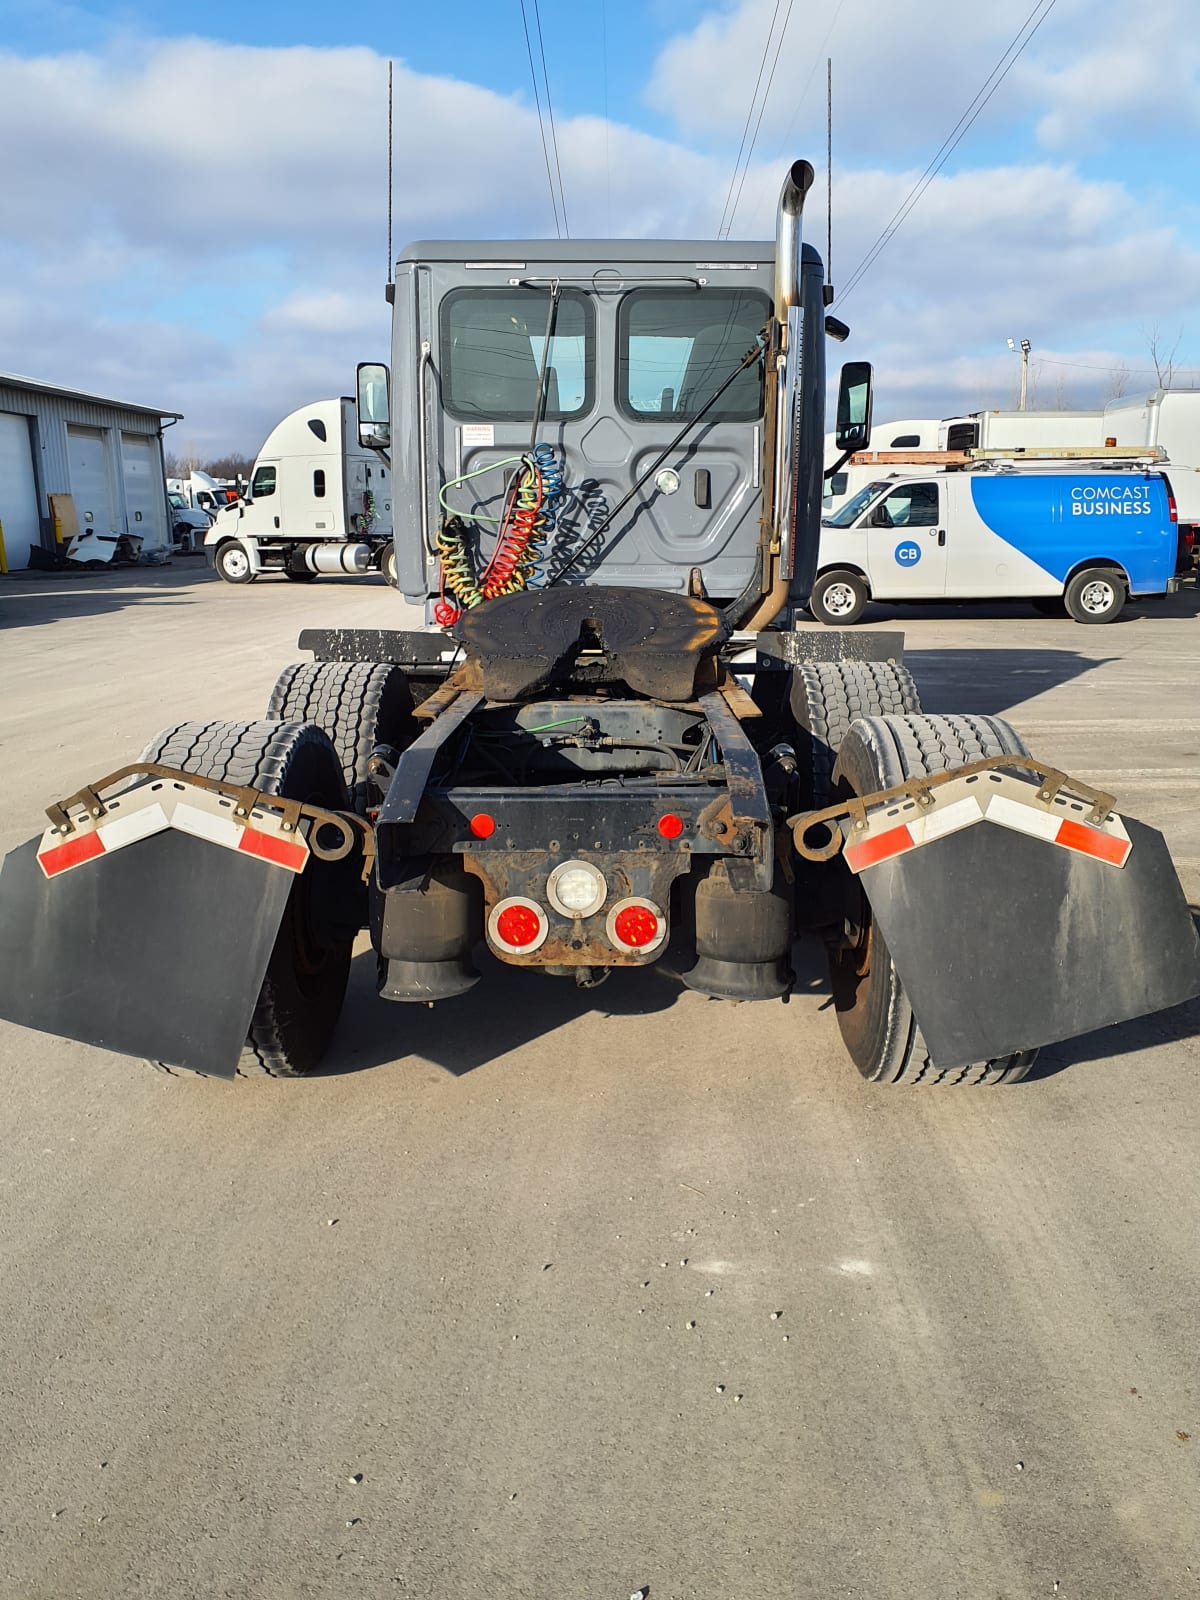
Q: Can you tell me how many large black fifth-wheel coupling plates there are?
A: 1